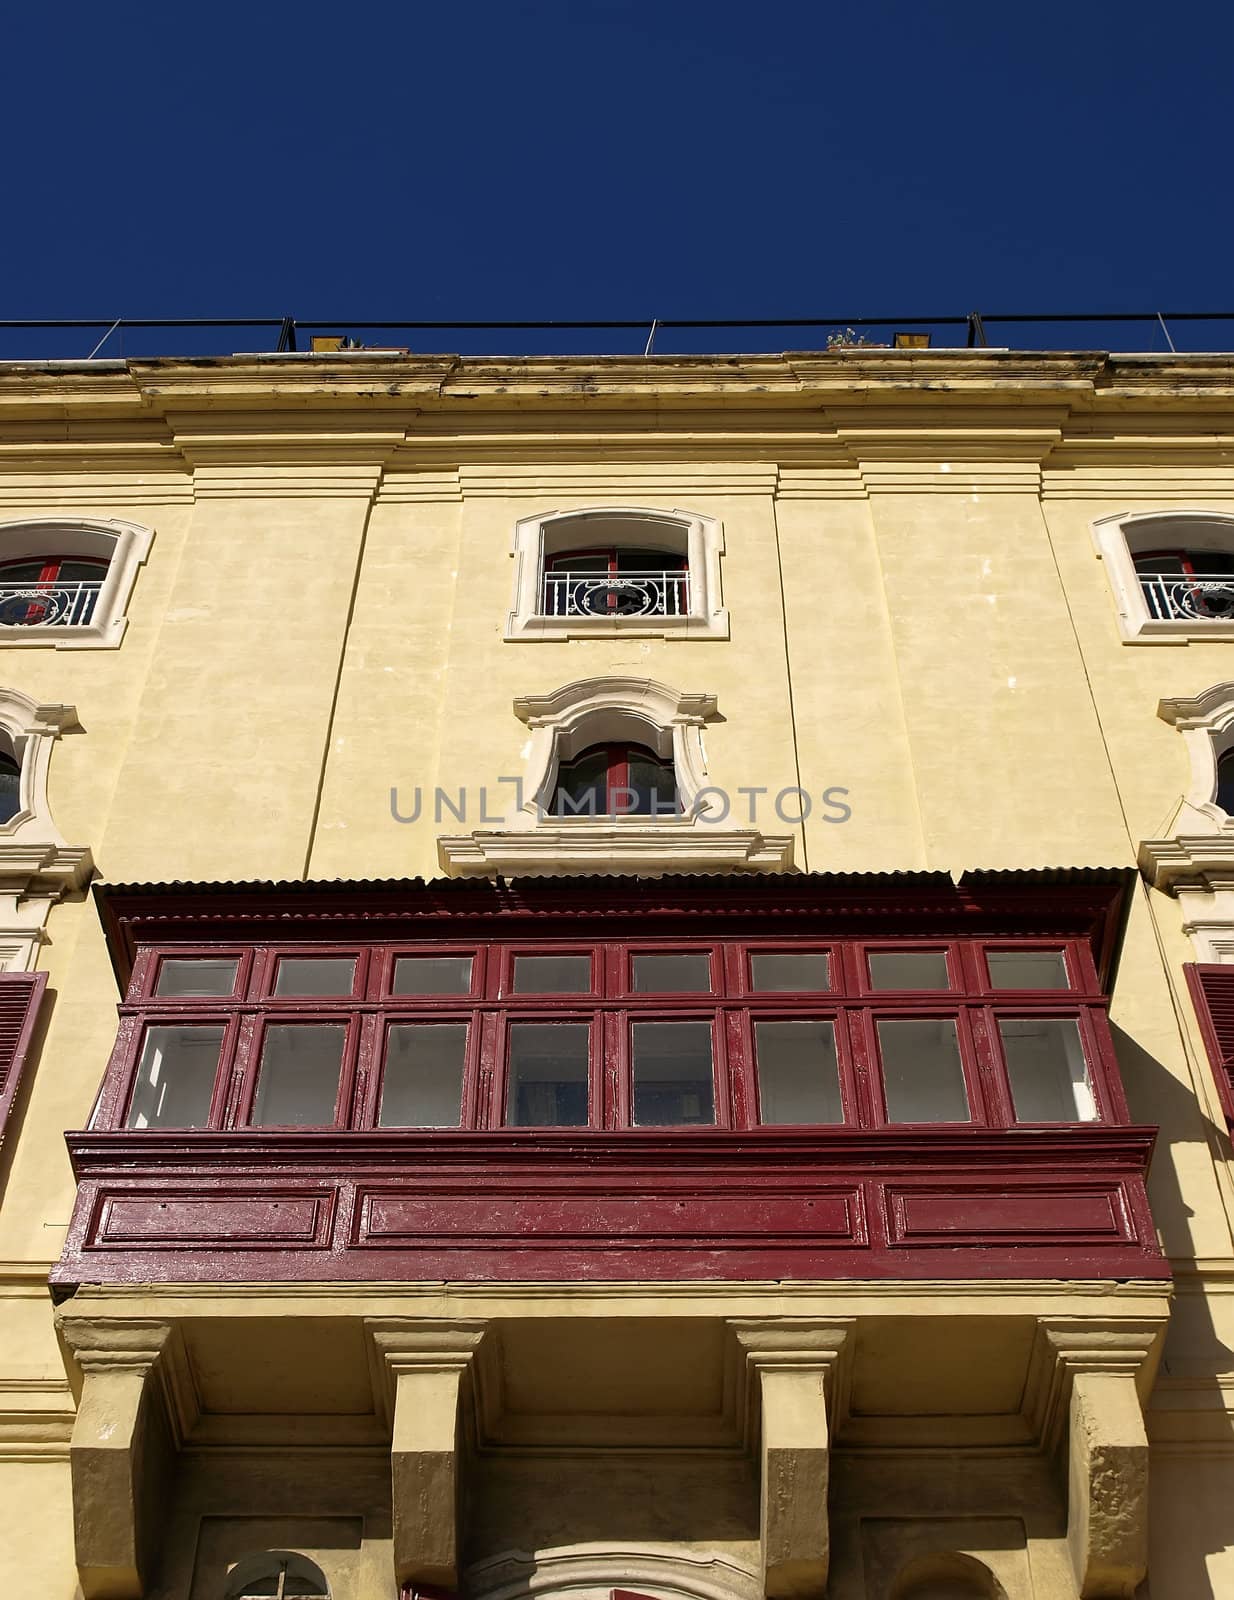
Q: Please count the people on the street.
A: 0